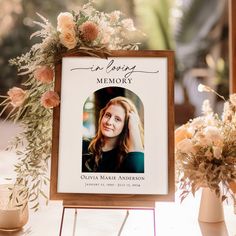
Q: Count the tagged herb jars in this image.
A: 0